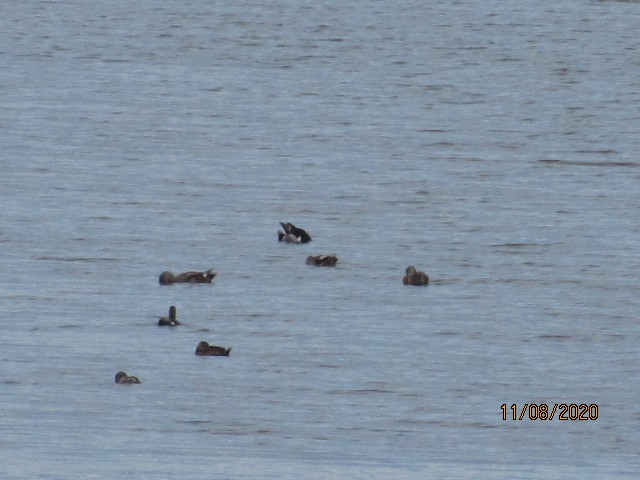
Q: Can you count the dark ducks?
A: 7